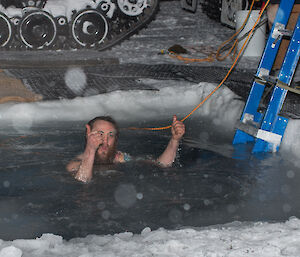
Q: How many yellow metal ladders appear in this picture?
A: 0